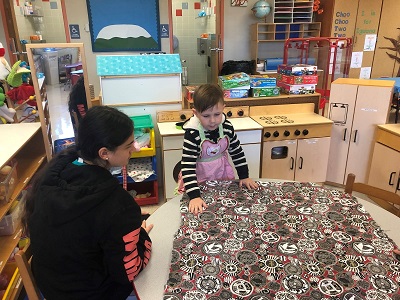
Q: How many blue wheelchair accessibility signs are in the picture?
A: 2